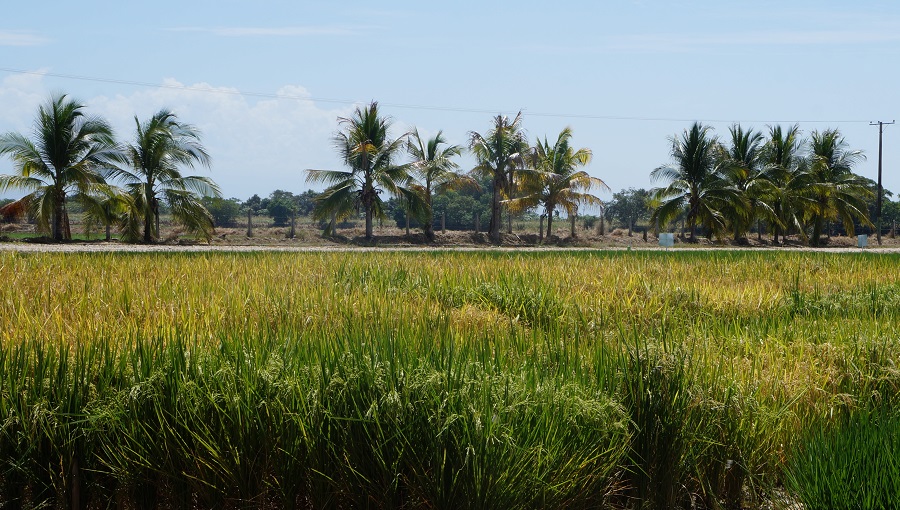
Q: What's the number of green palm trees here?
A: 10